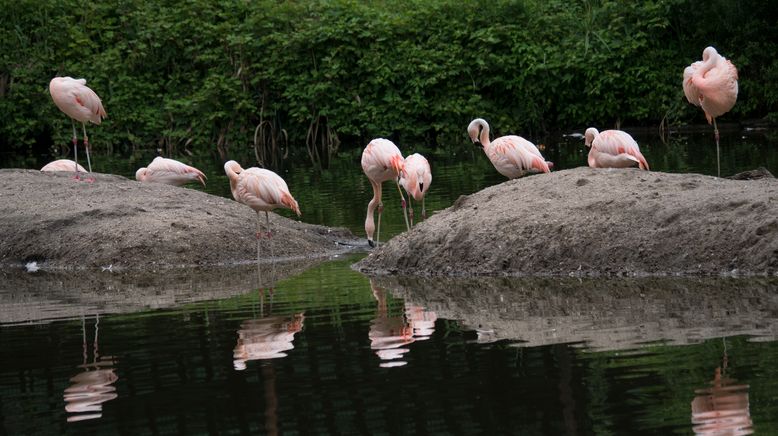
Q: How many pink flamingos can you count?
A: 9